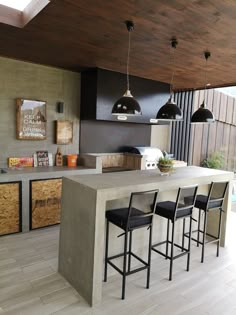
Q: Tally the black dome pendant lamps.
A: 3